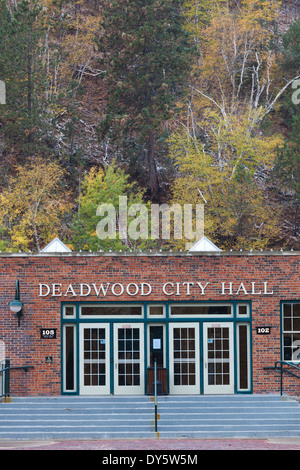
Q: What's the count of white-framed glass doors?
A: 4